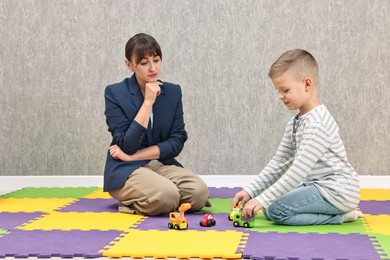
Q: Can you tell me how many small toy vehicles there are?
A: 4